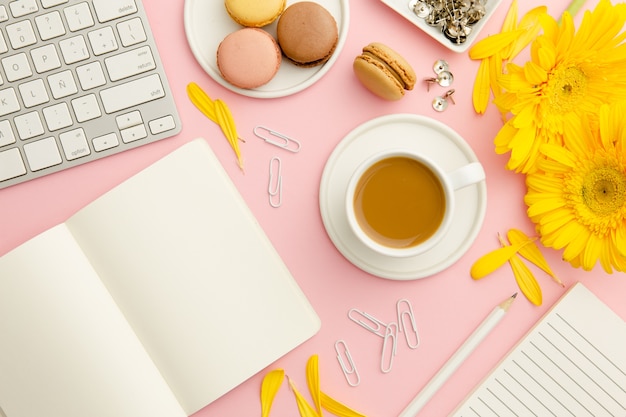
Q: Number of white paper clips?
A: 6